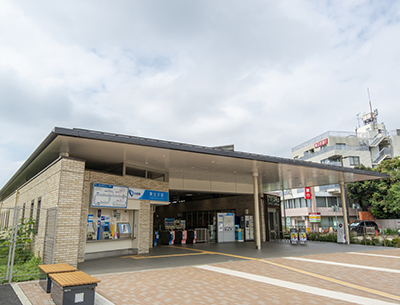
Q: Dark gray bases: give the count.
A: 2